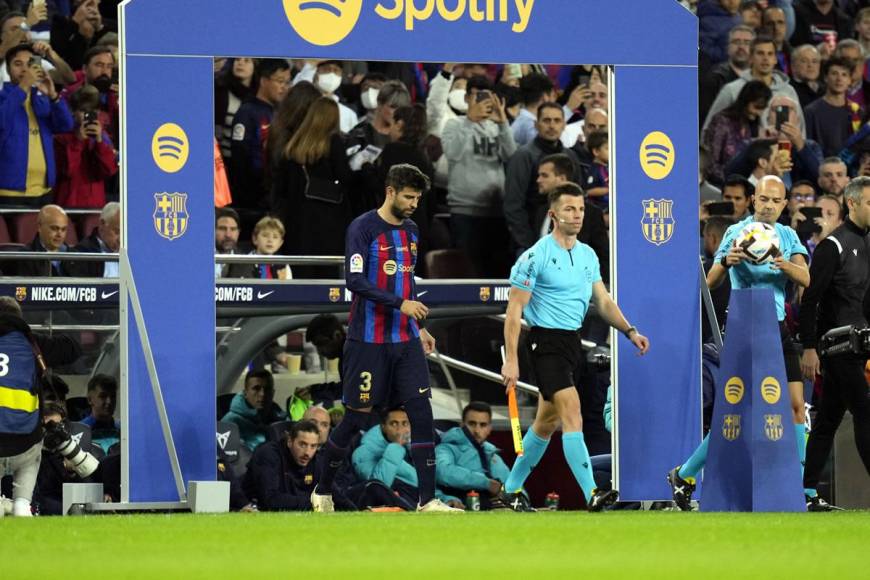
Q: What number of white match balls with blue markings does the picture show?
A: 1